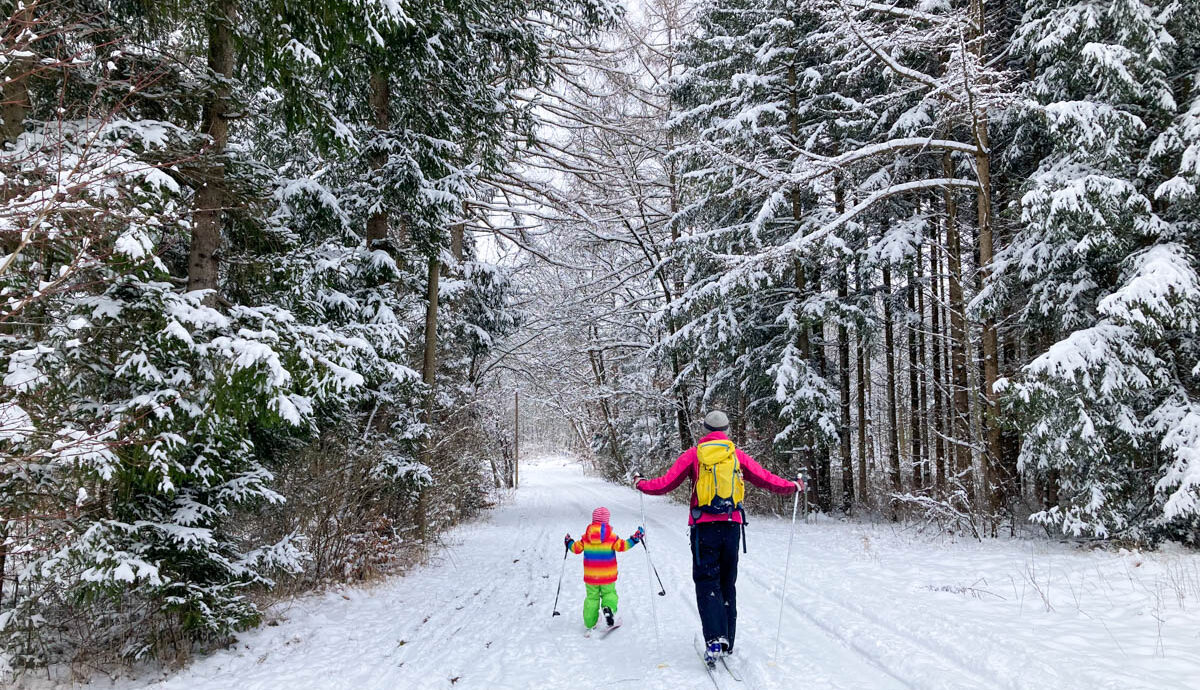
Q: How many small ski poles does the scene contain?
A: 2